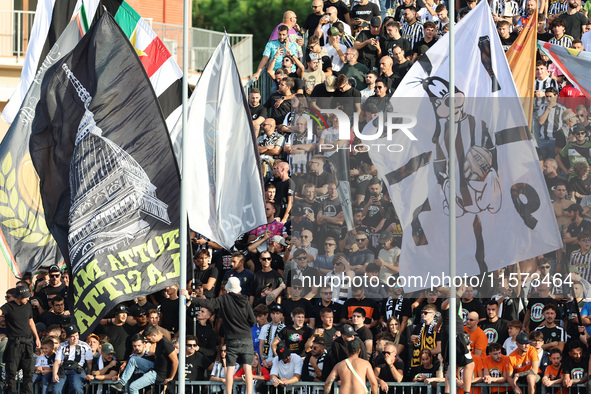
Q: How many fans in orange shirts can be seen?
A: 5